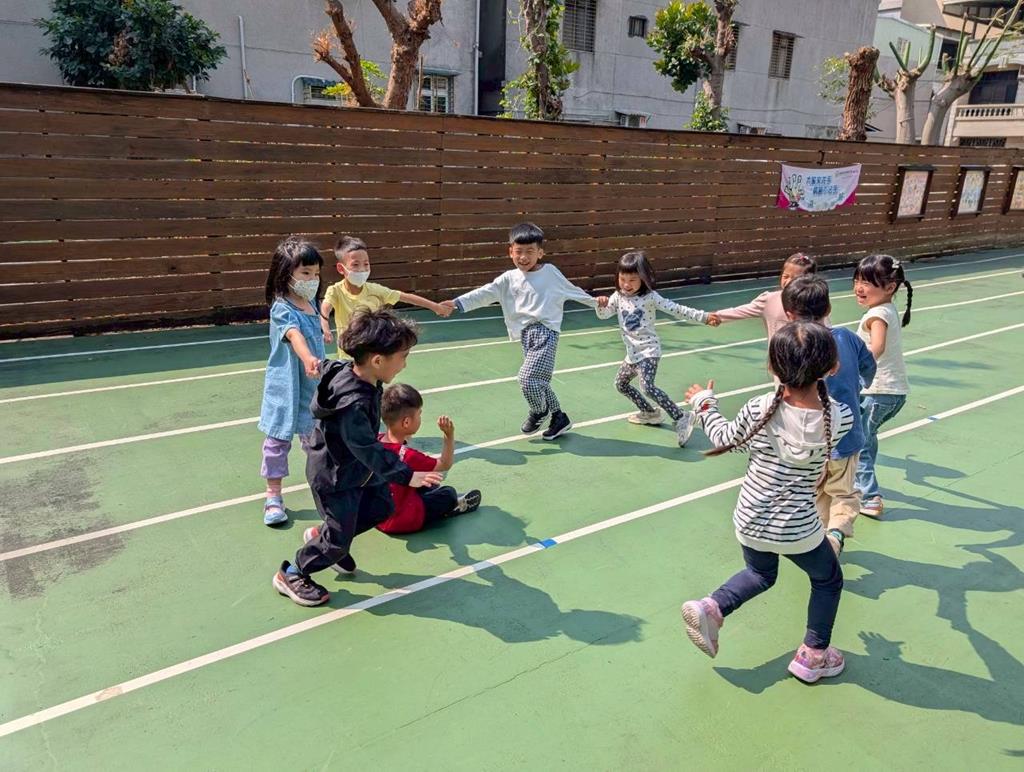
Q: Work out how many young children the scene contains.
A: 10